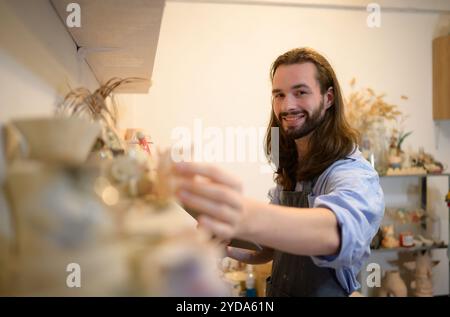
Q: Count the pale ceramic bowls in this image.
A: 1